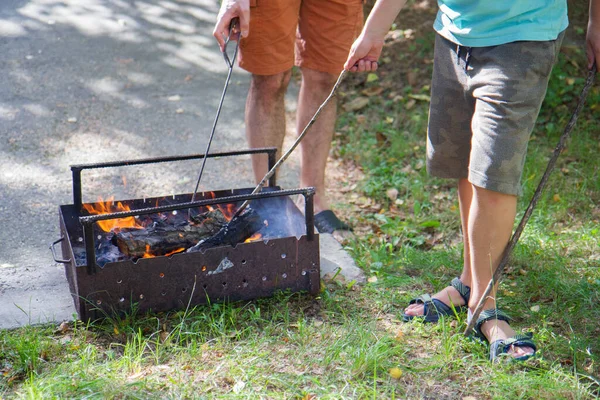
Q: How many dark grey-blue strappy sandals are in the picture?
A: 2